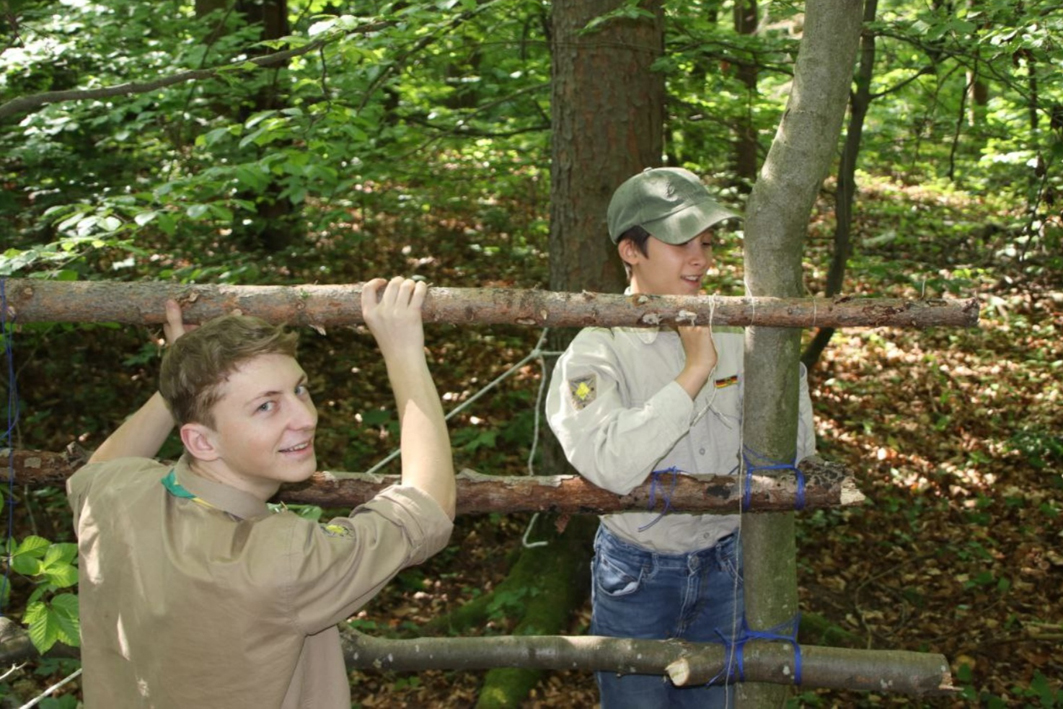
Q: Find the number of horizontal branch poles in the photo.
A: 3